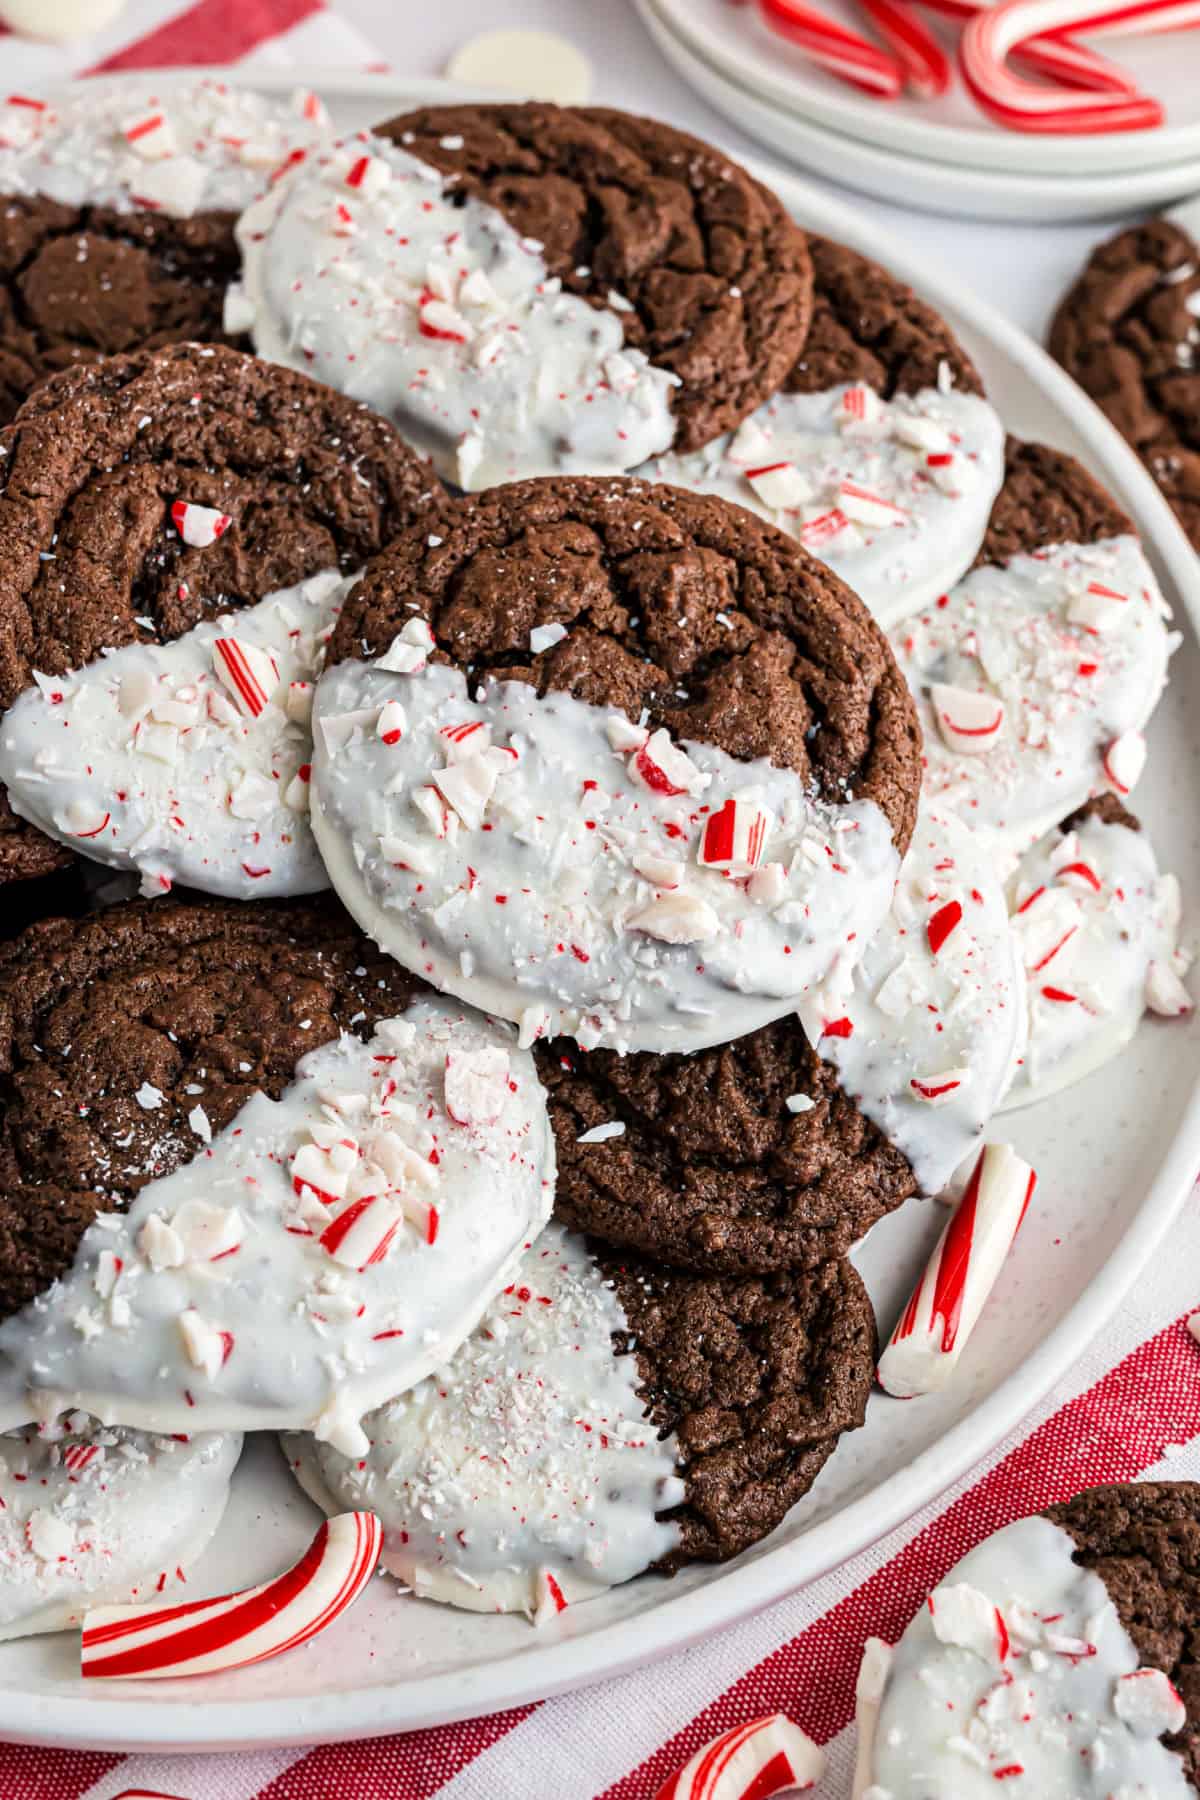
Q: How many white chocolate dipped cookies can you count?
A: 12